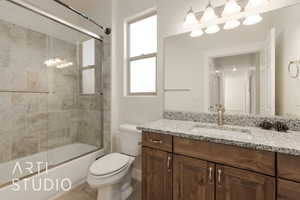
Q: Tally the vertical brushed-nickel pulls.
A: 3